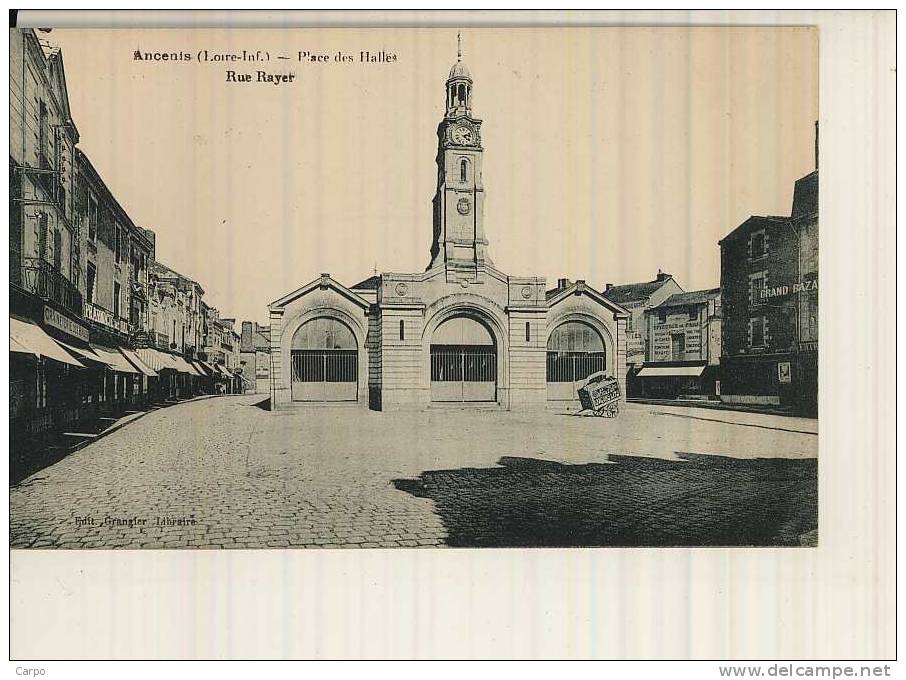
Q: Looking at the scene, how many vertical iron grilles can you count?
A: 3